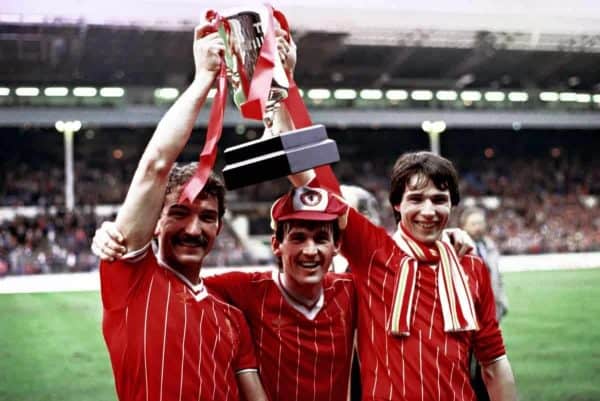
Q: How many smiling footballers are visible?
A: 3